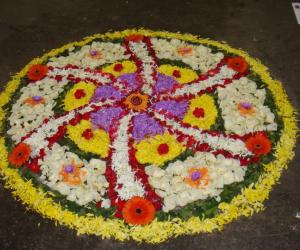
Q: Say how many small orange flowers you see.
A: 6